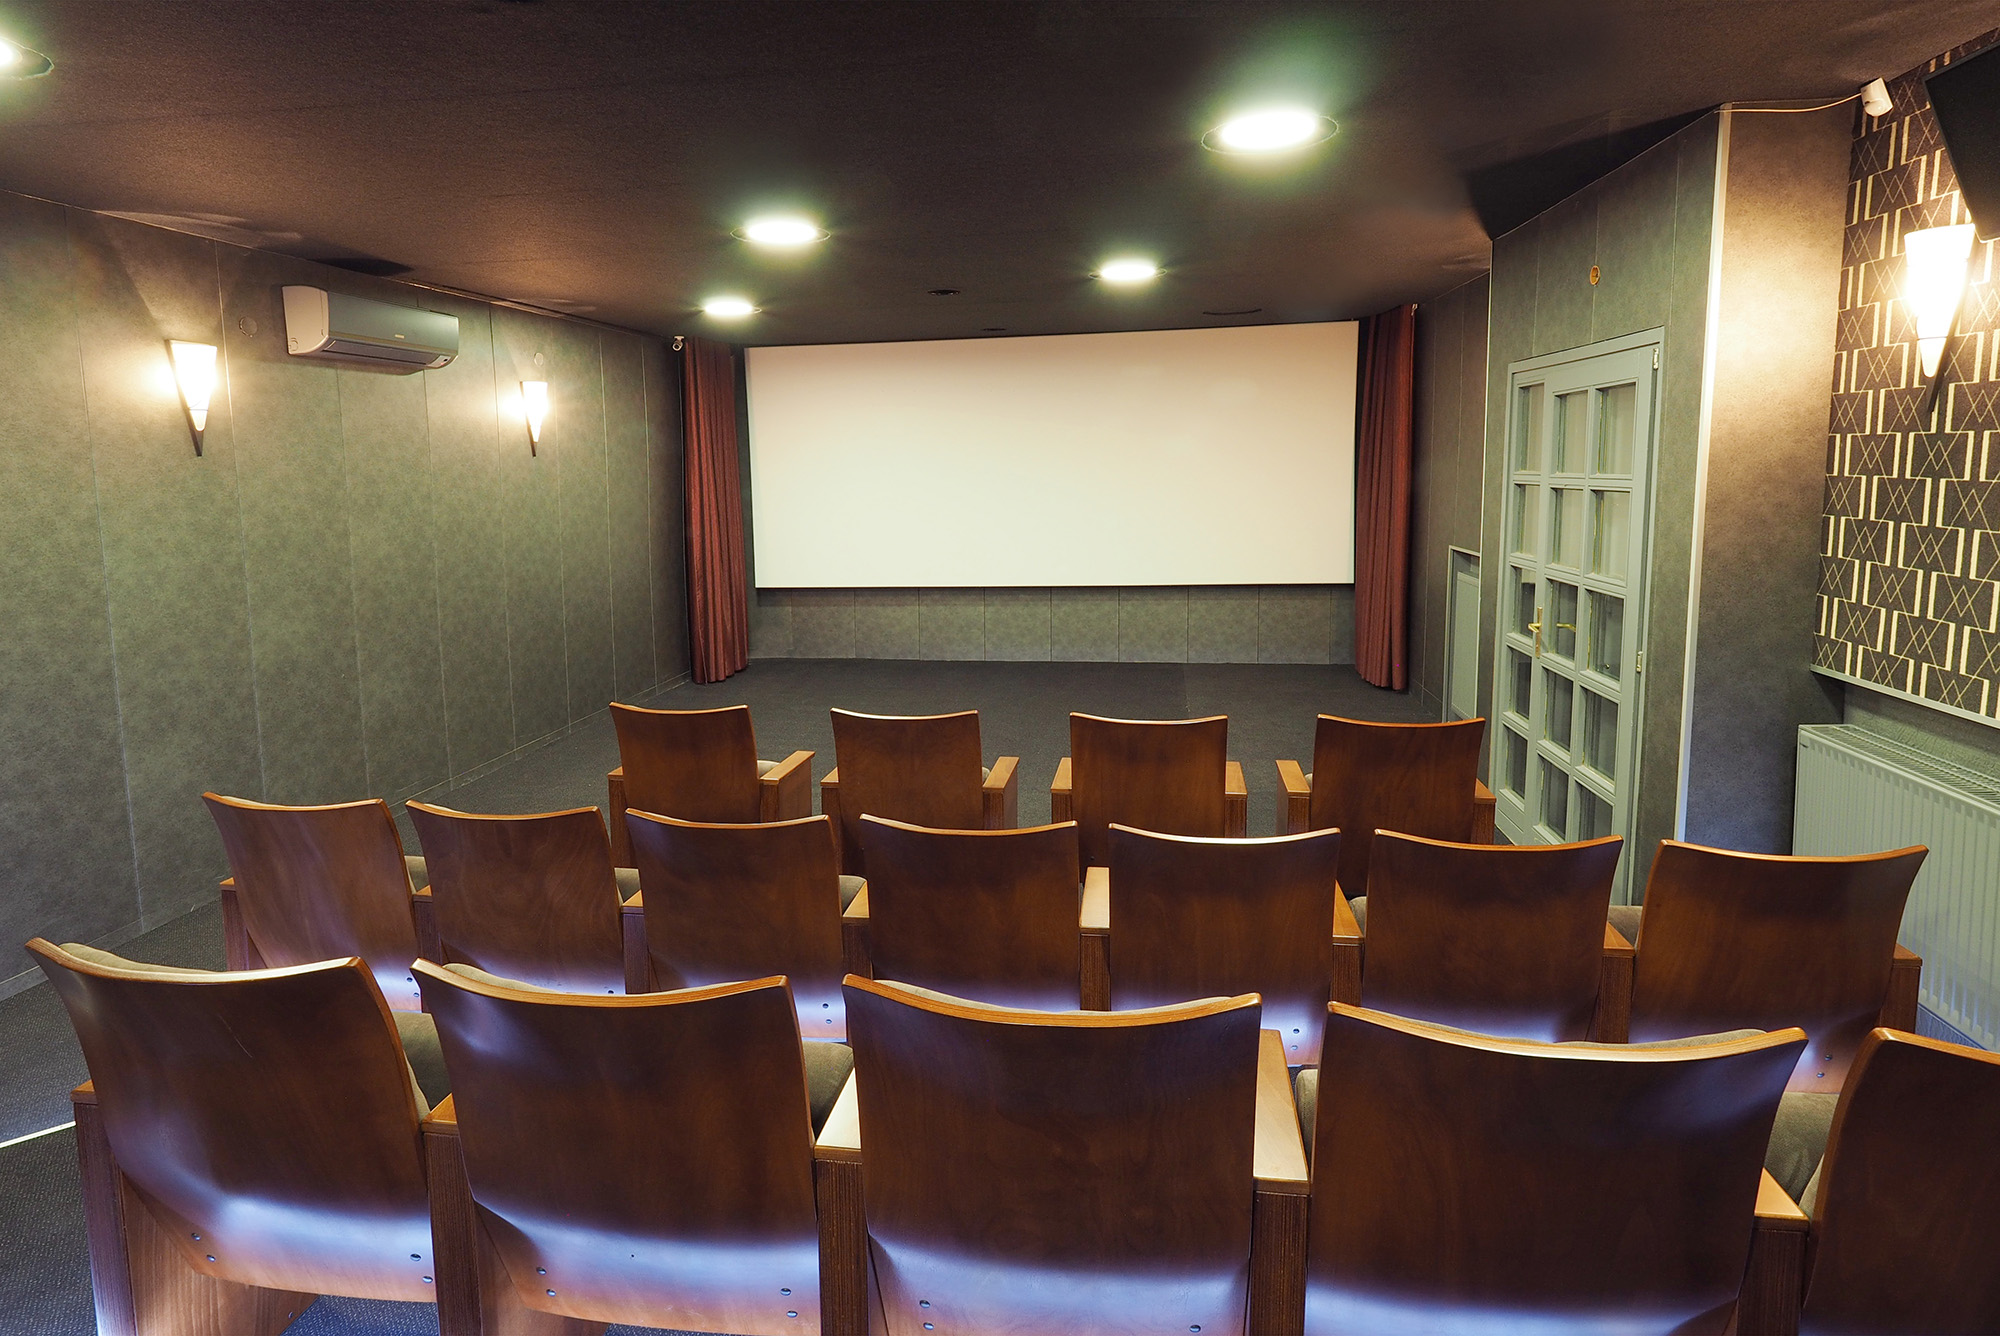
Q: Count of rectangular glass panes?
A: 15